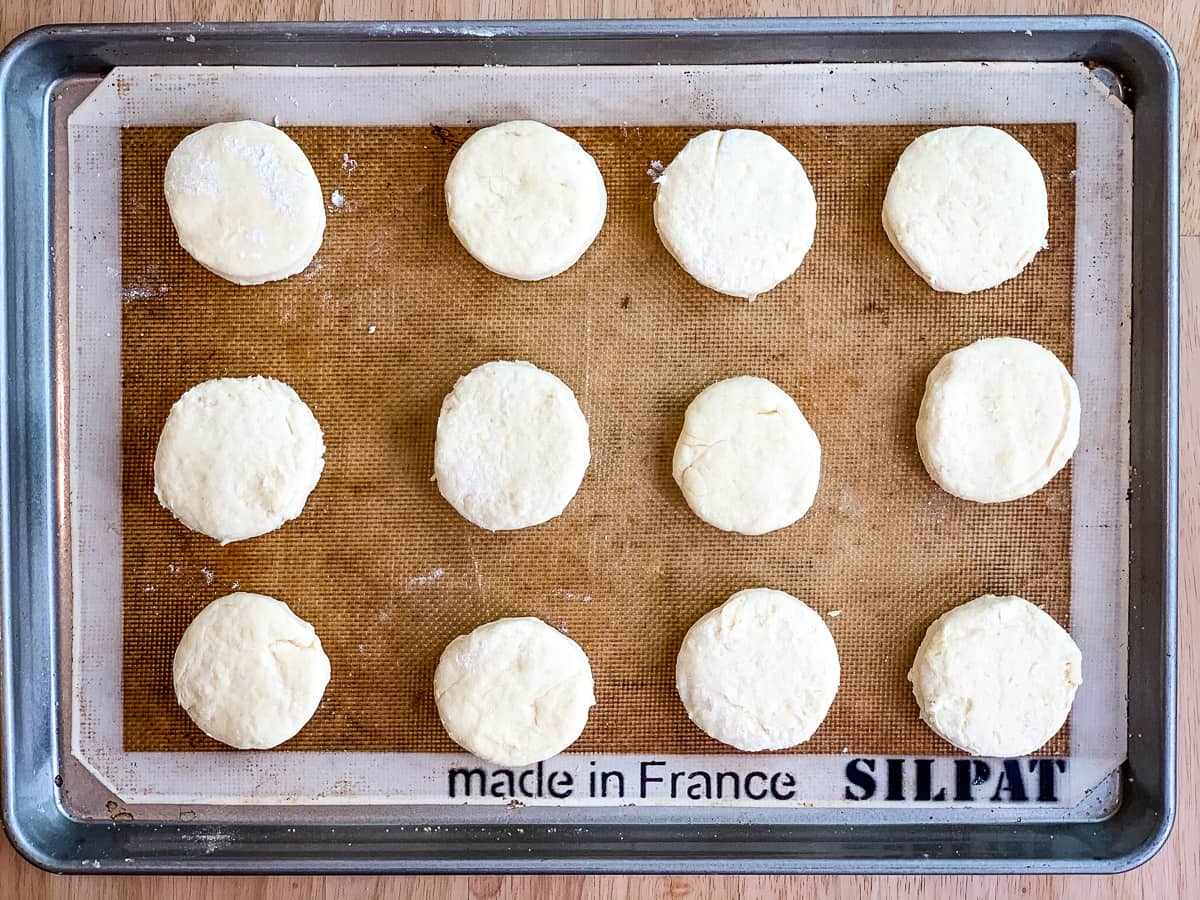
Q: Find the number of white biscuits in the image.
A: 12